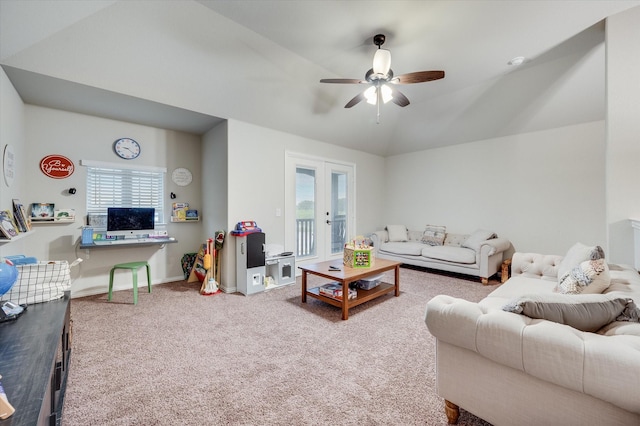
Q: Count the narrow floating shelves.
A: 3